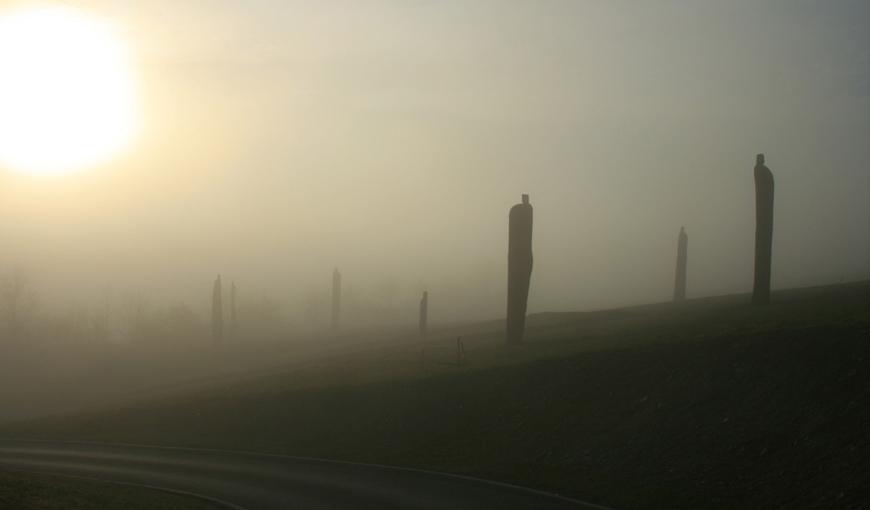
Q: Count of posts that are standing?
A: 7